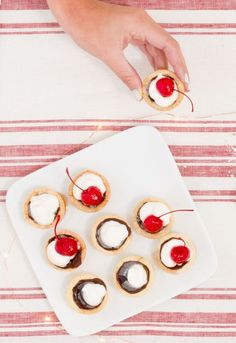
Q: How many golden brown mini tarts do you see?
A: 9